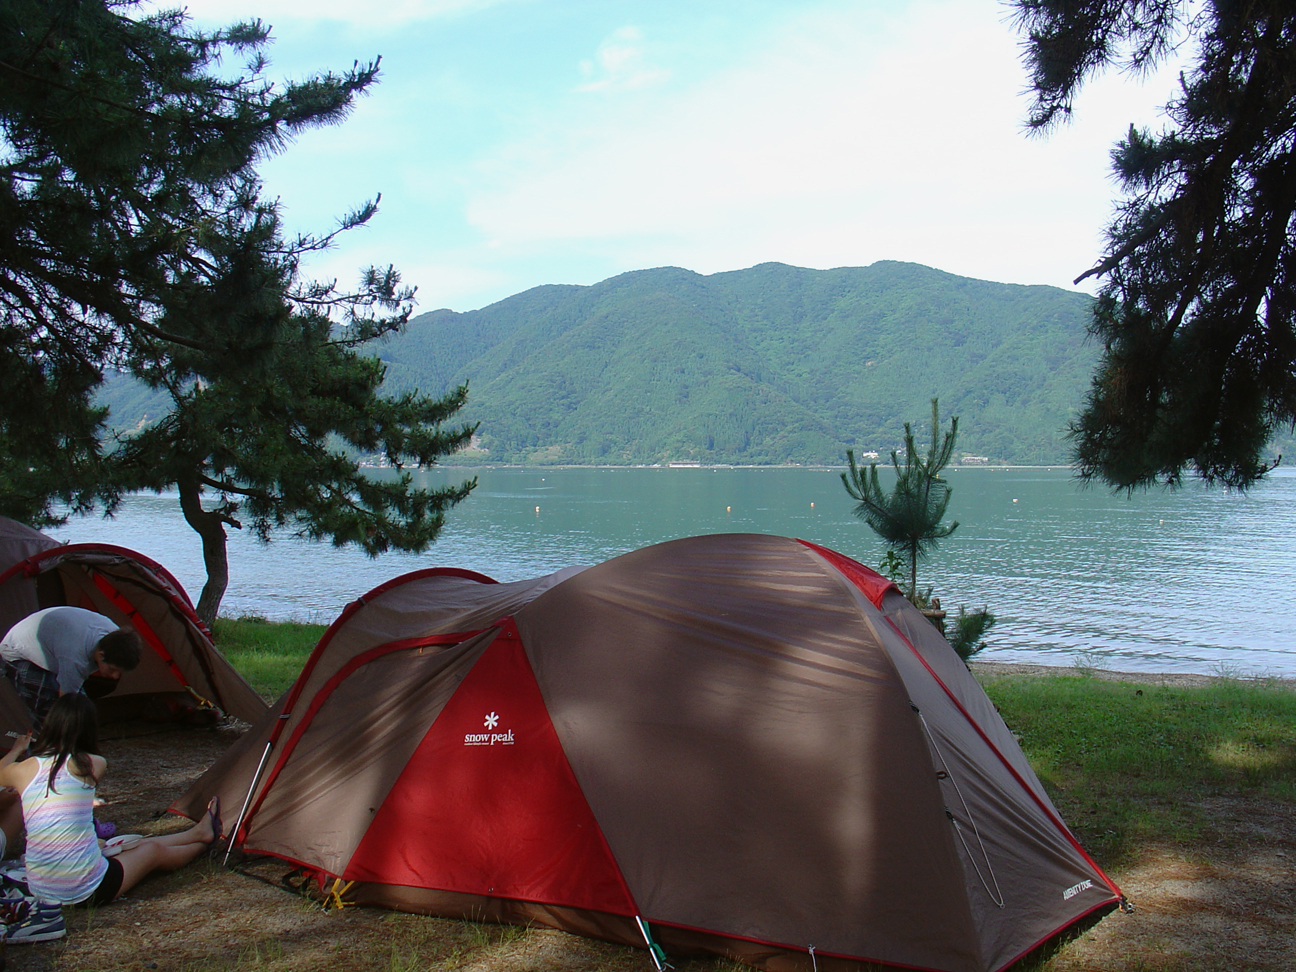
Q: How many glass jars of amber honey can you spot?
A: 0